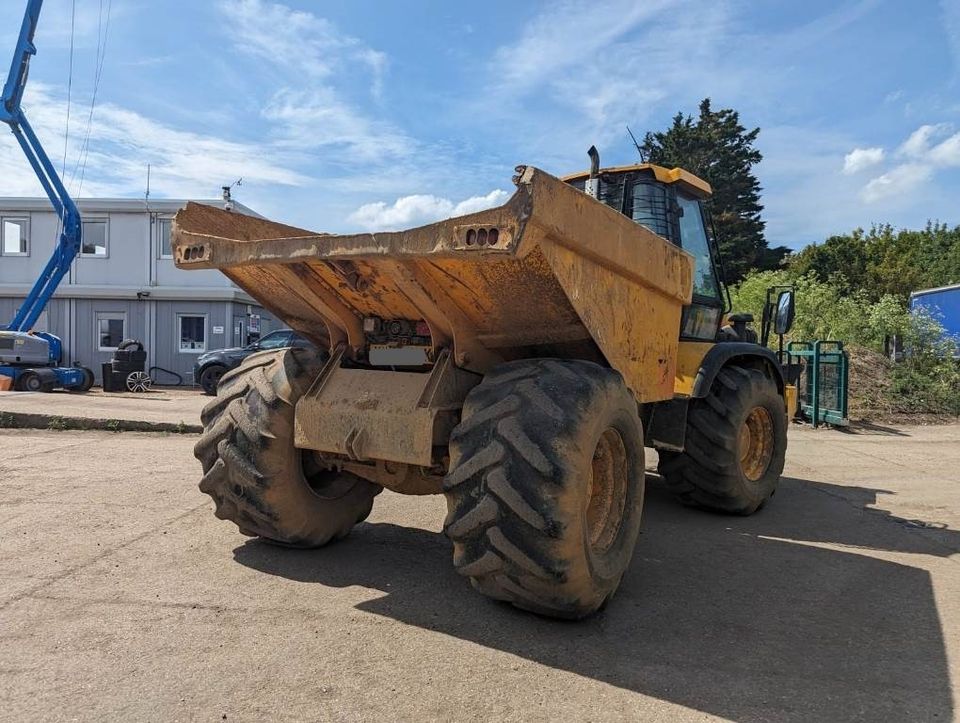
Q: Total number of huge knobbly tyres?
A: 3